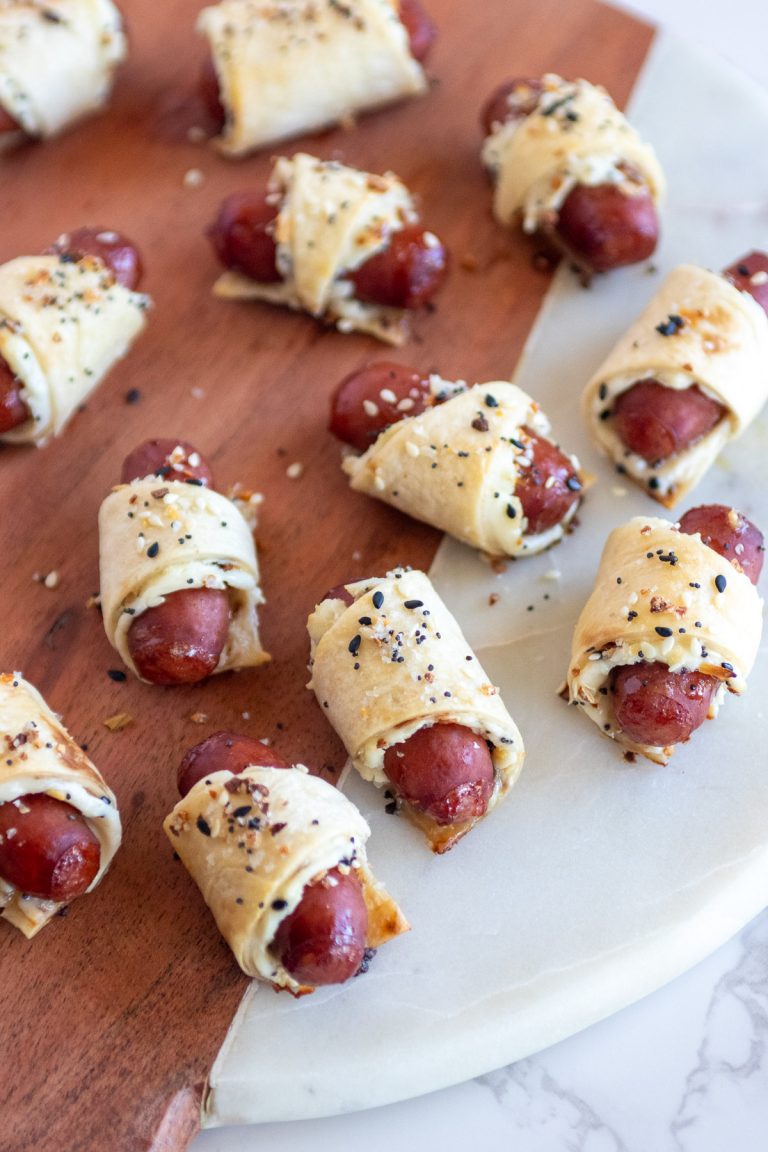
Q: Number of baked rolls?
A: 12